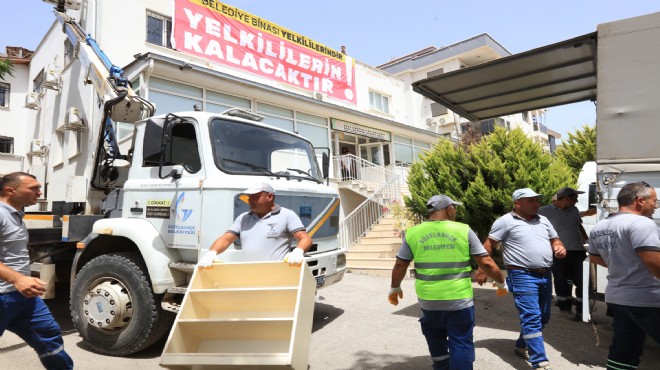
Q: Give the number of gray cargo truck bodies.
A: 1